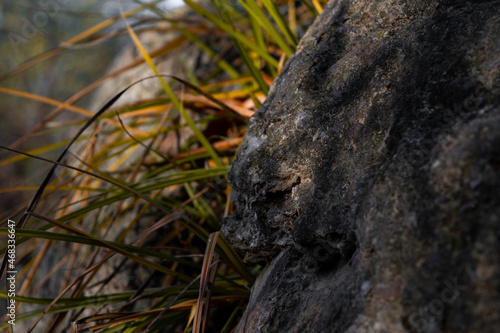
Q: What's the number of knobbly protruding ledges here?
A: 1